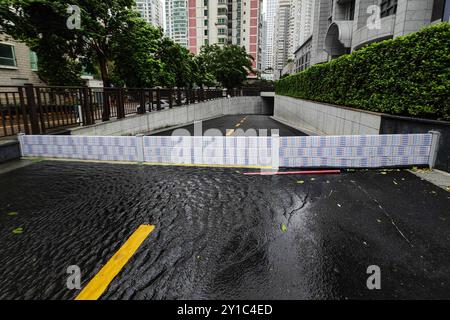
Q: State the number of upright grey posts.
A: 4